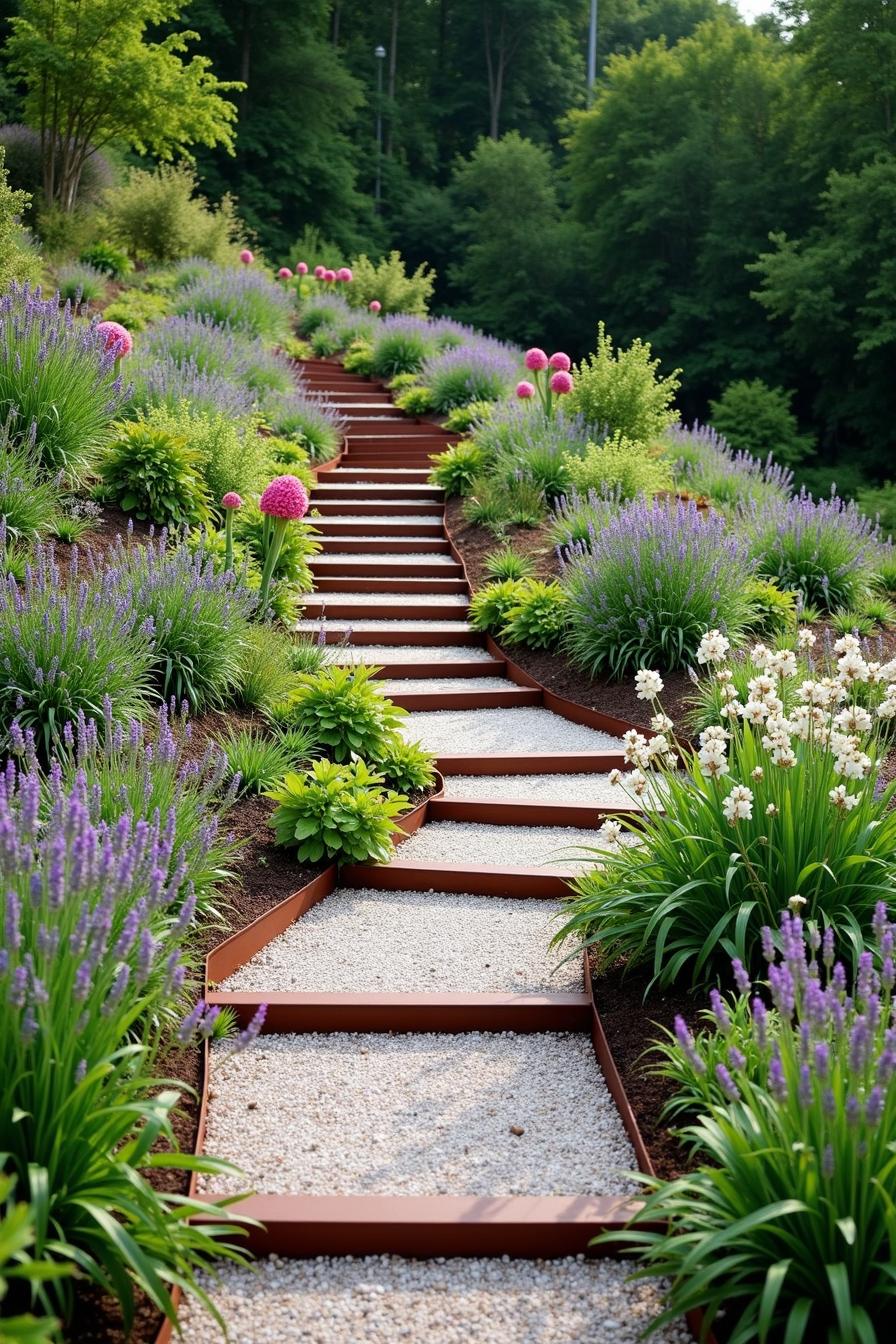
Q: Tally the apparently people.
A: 0